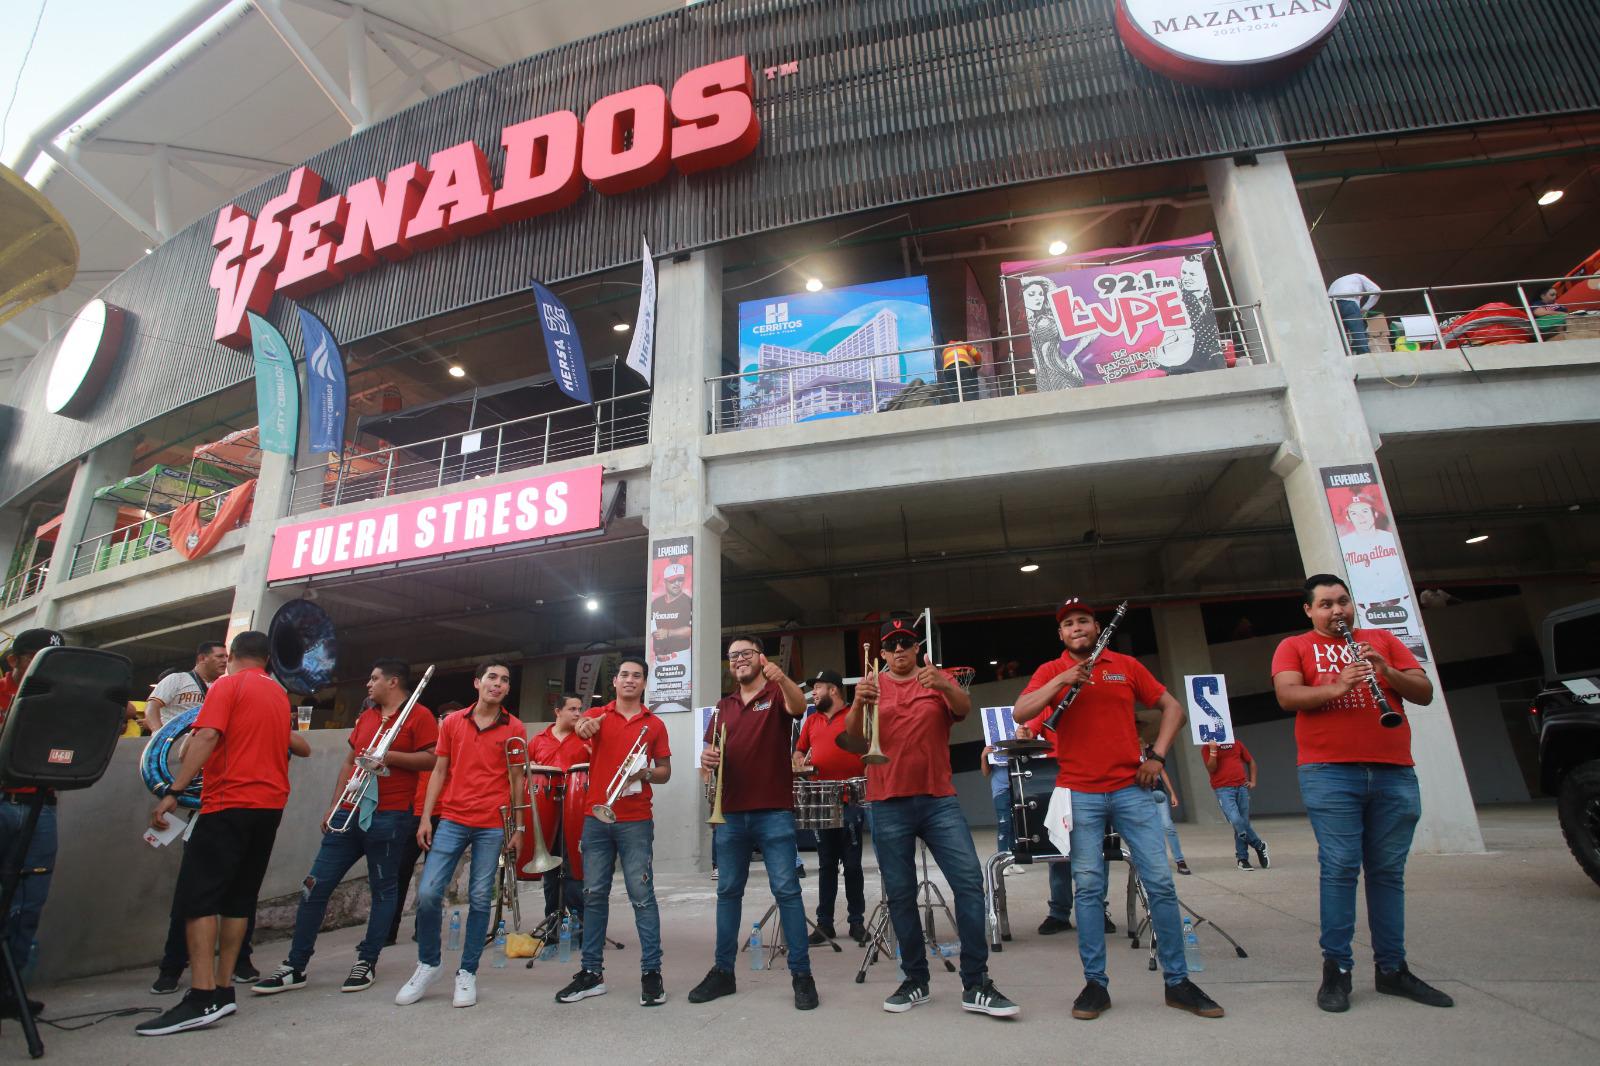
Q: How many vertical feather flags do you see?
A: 4